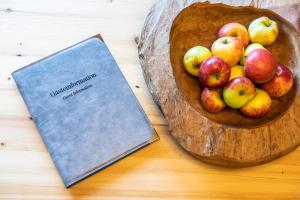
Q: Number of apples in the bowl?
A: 12